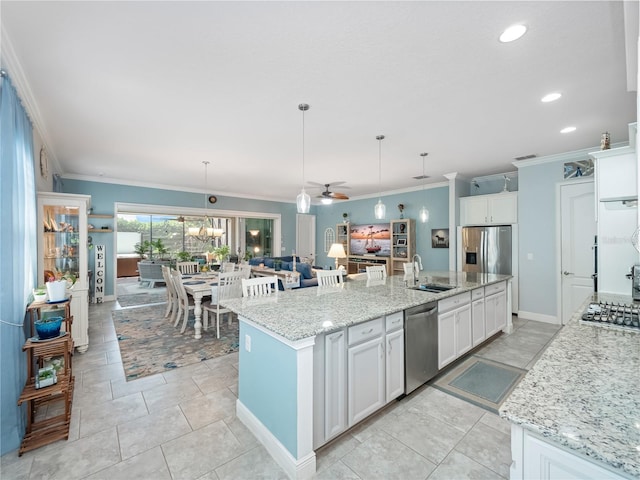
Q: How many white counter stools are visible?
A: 4